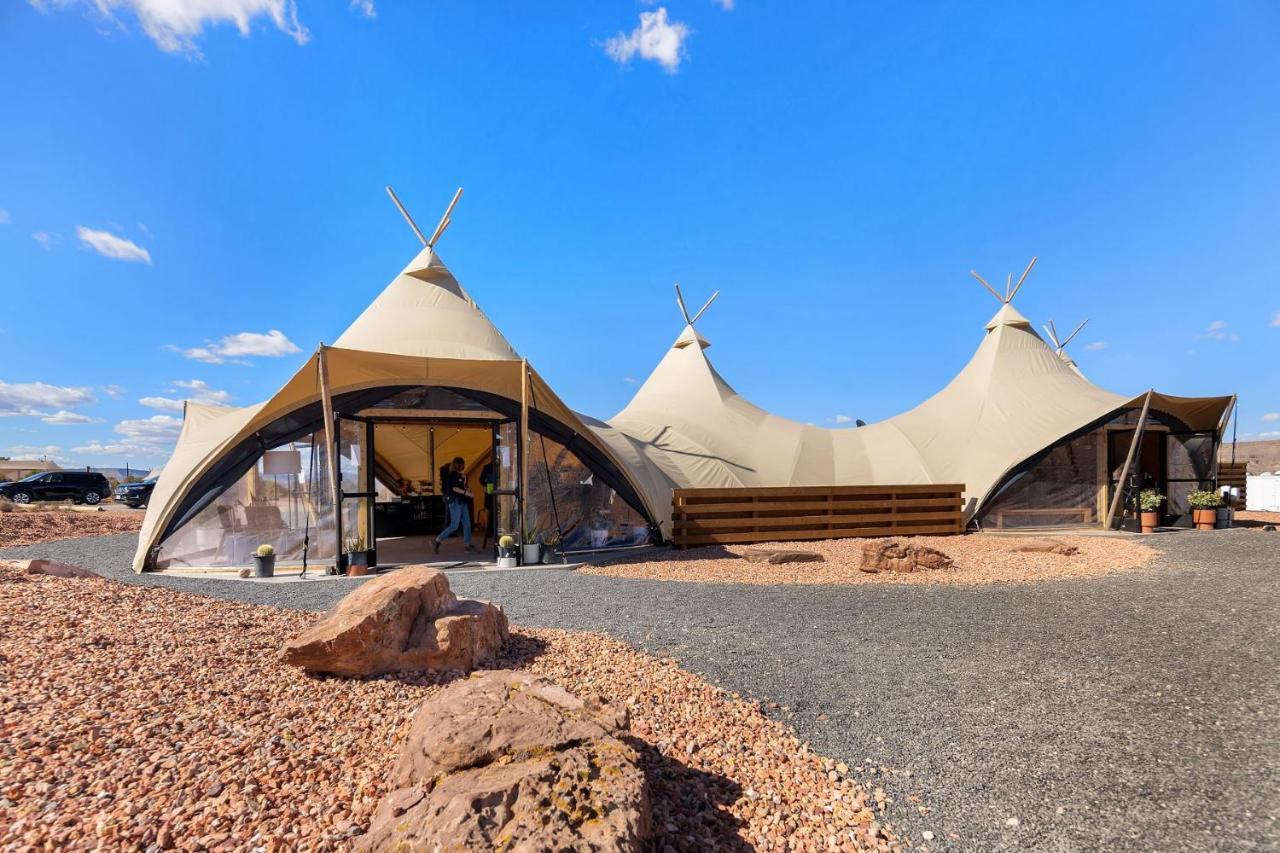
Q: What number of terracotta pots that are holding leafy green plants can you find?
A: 2